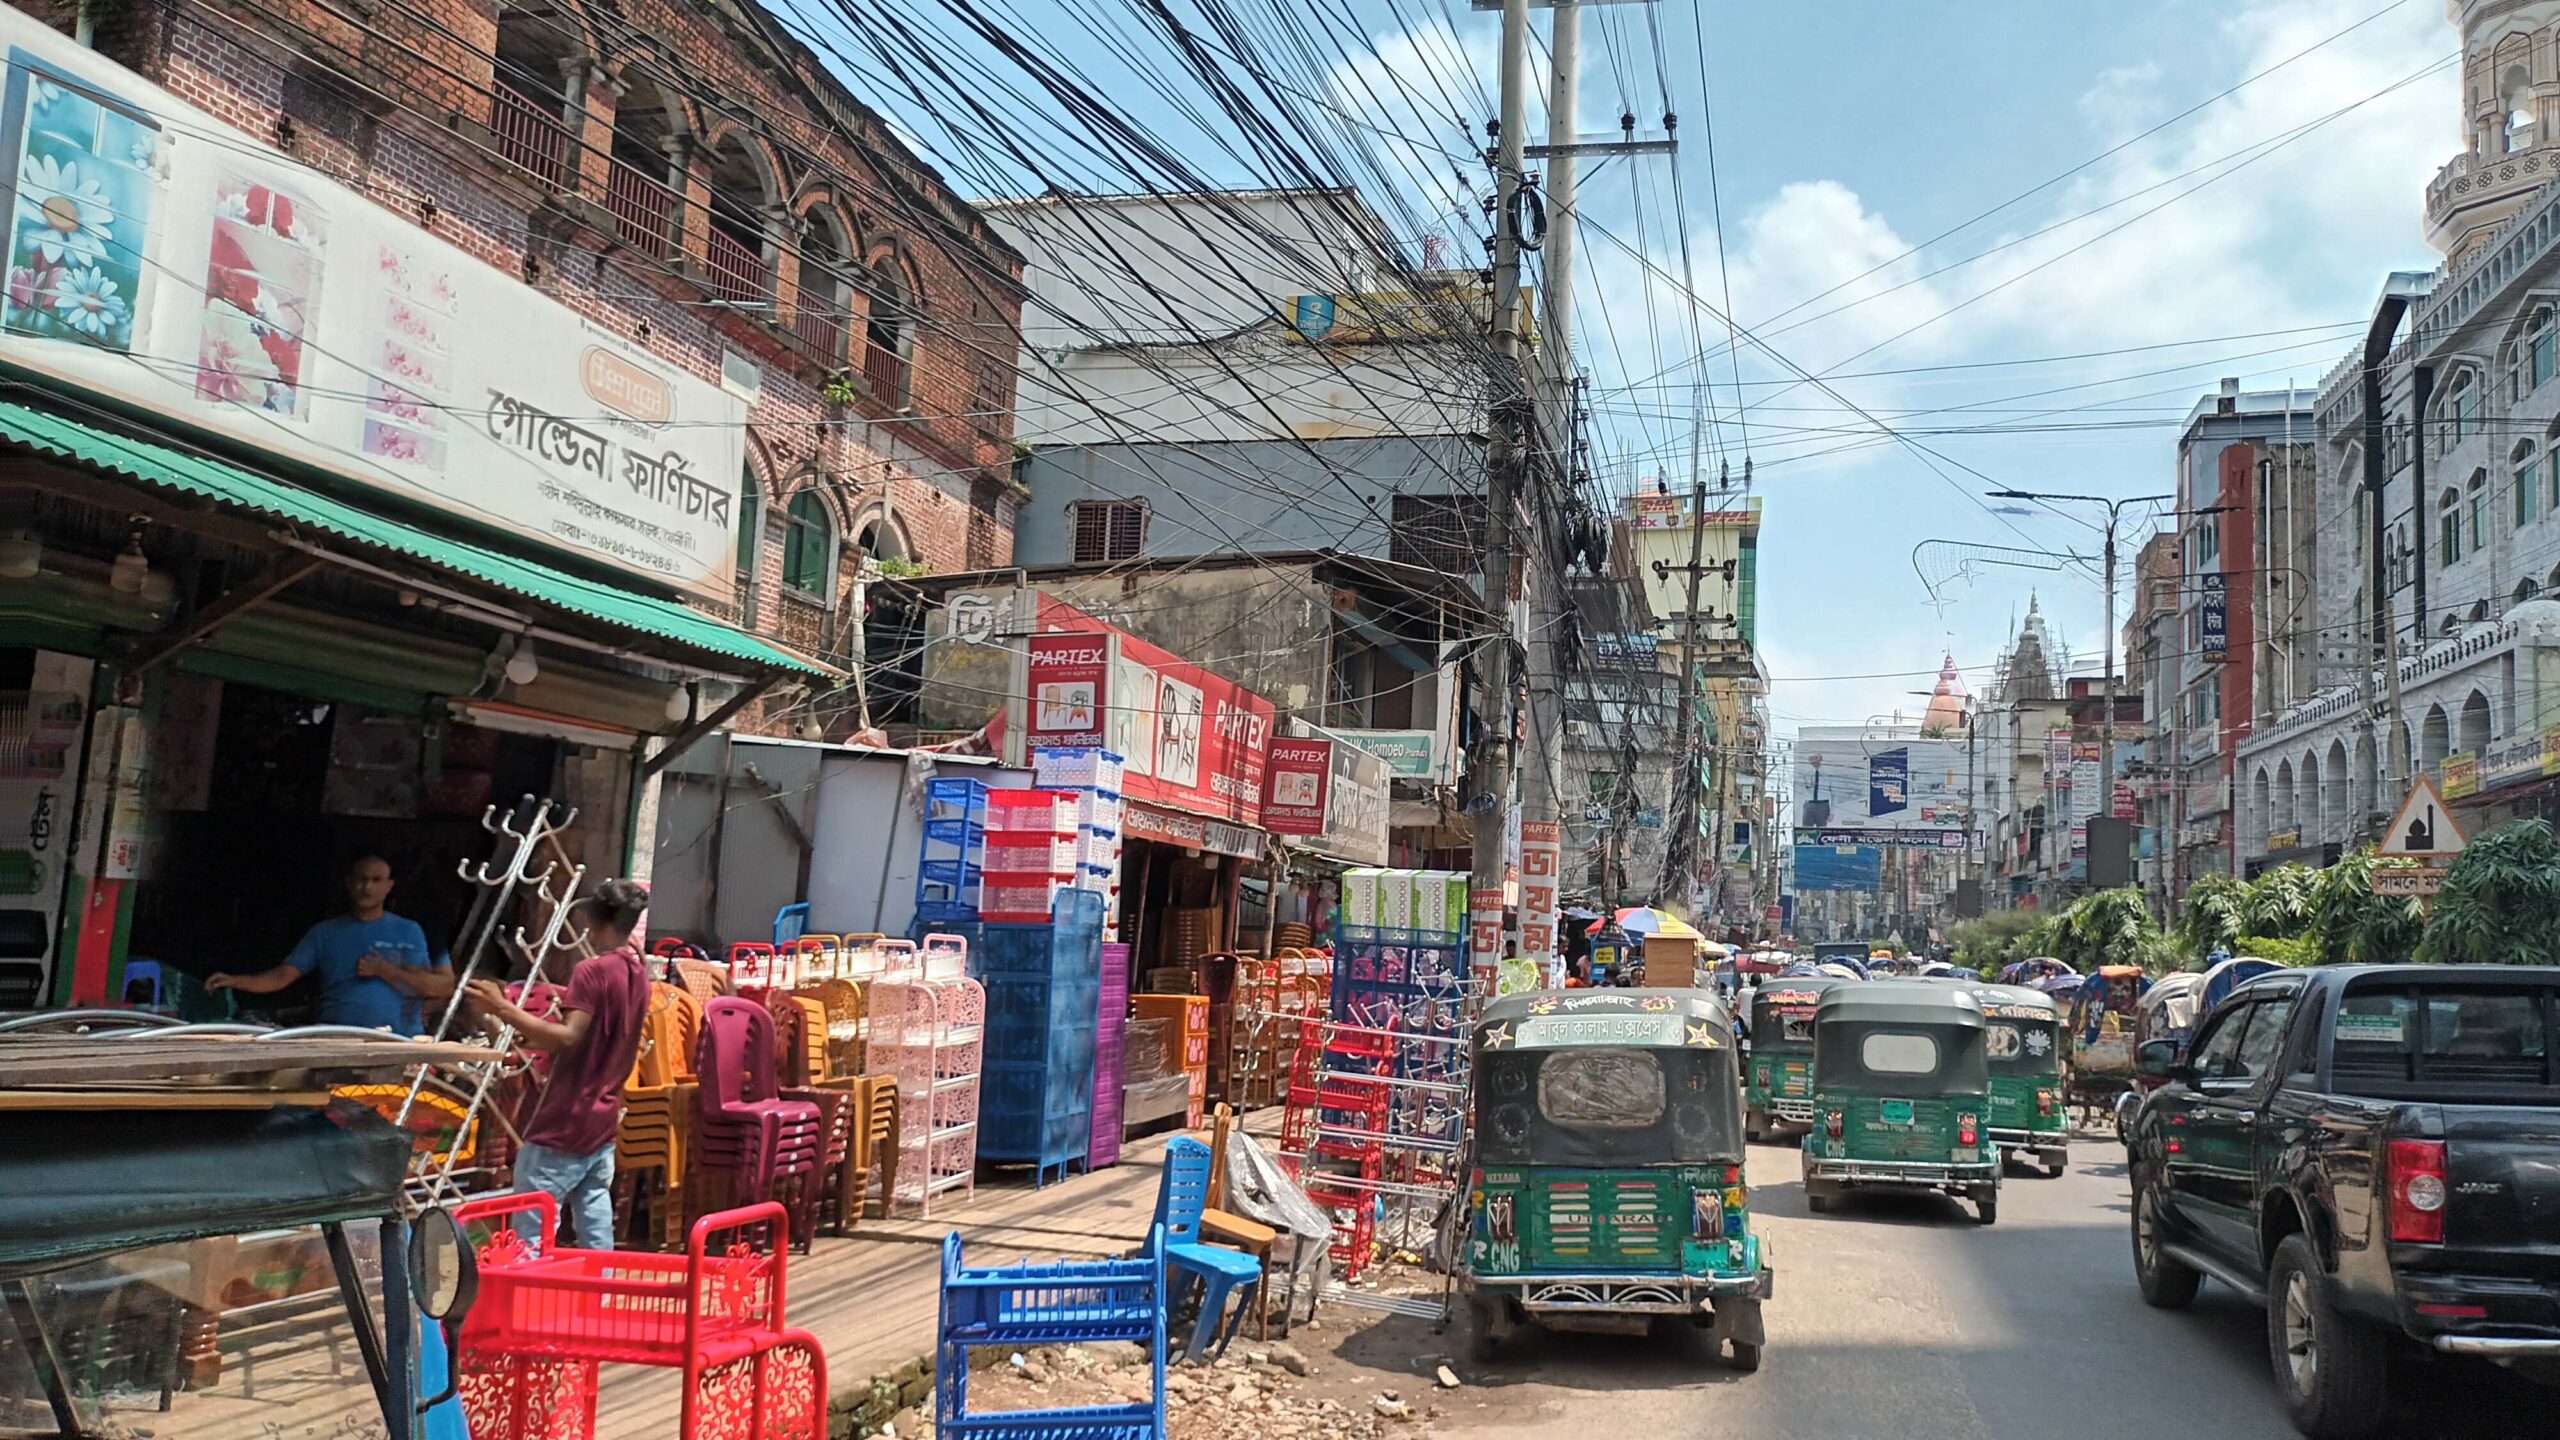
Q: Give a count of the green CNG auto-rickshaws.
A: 4